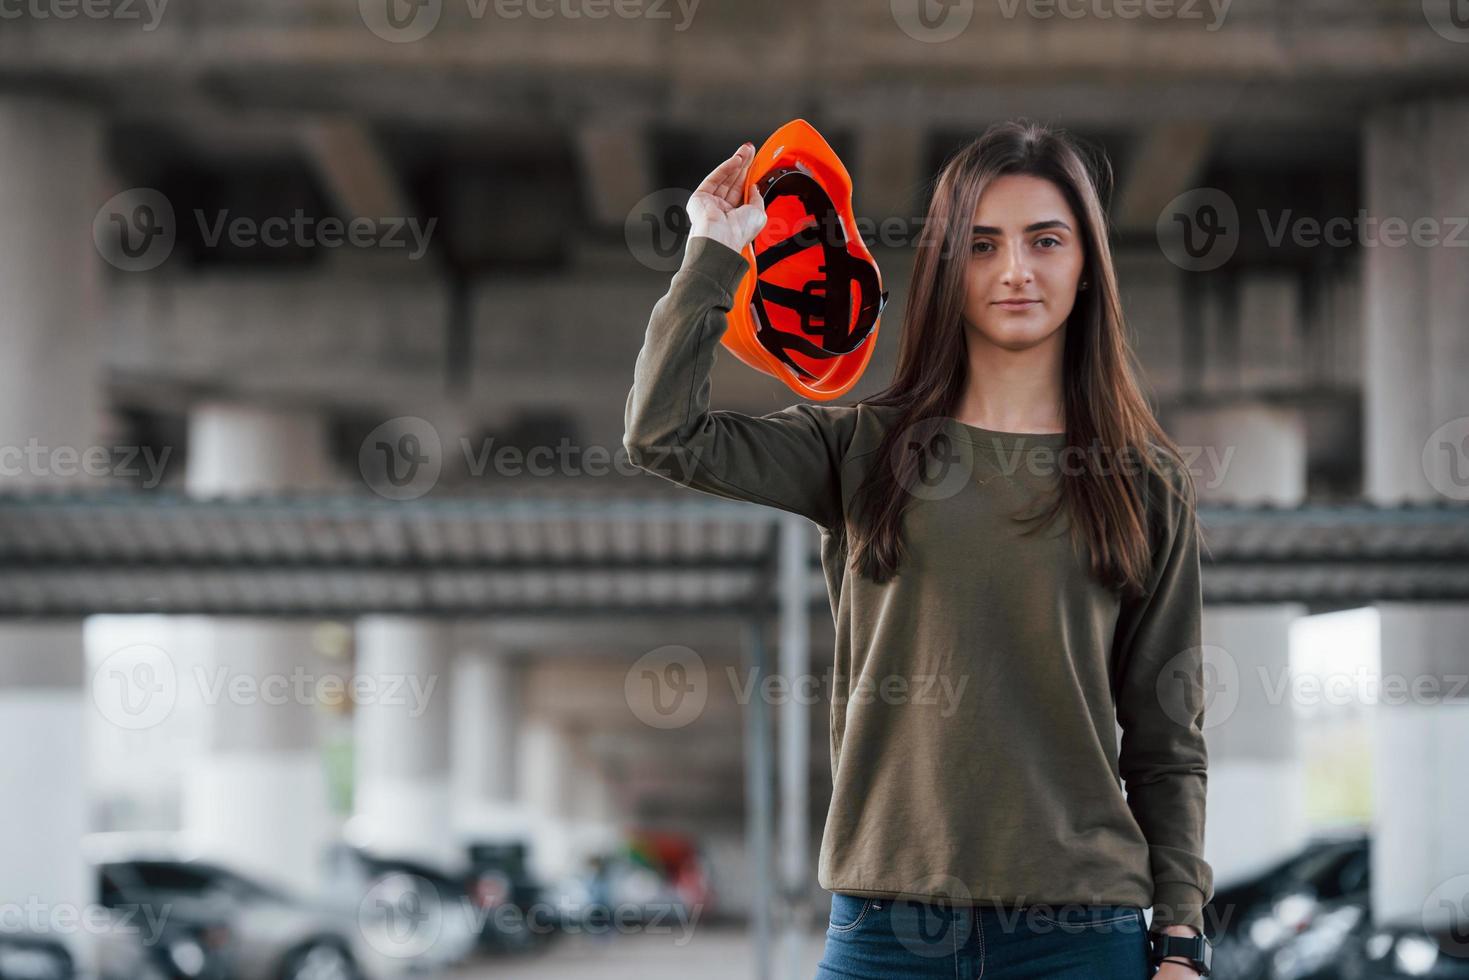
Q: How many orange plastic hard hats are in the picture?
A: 1